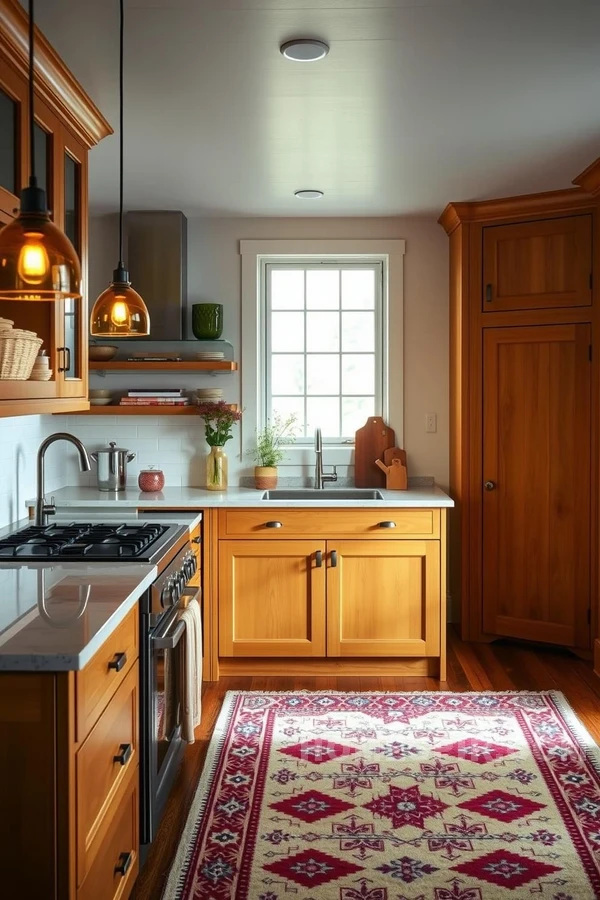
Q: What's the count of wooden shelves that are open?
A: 2